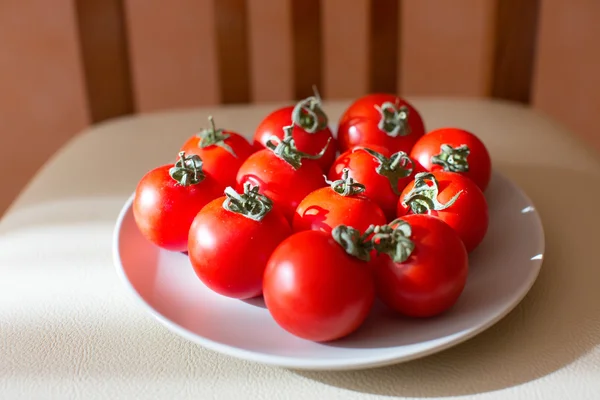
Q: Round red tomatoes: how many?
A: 12